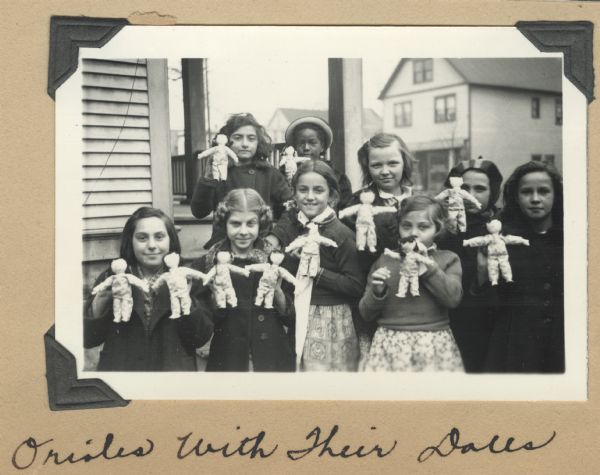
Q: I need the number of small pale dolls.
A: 11